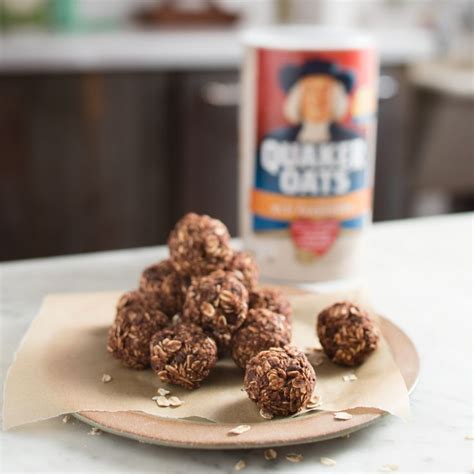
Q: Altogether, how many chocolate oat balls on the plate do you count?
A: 11